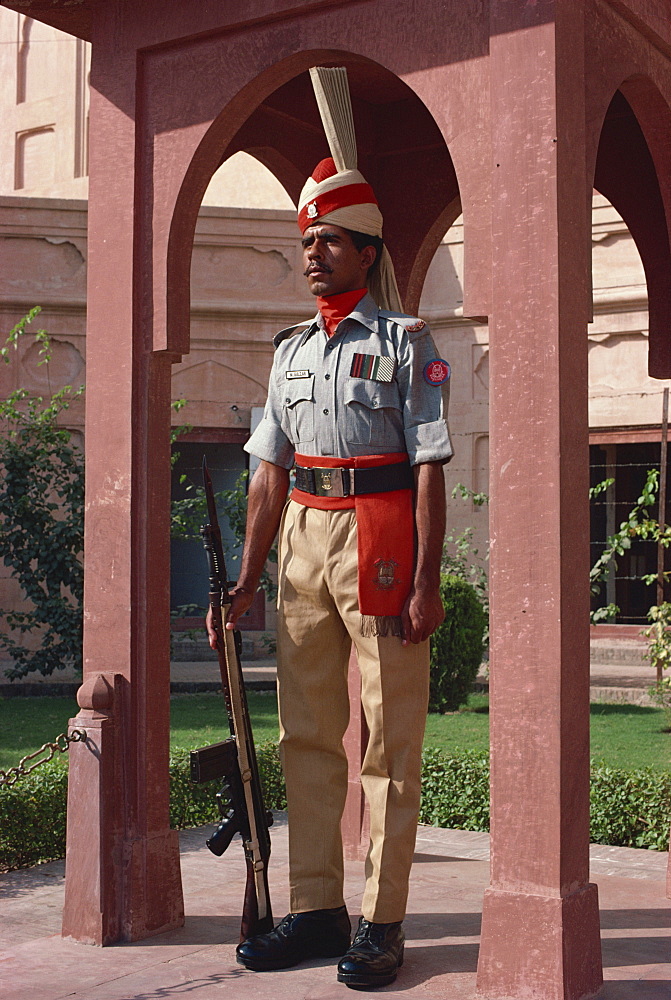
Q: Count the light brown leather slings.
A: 1